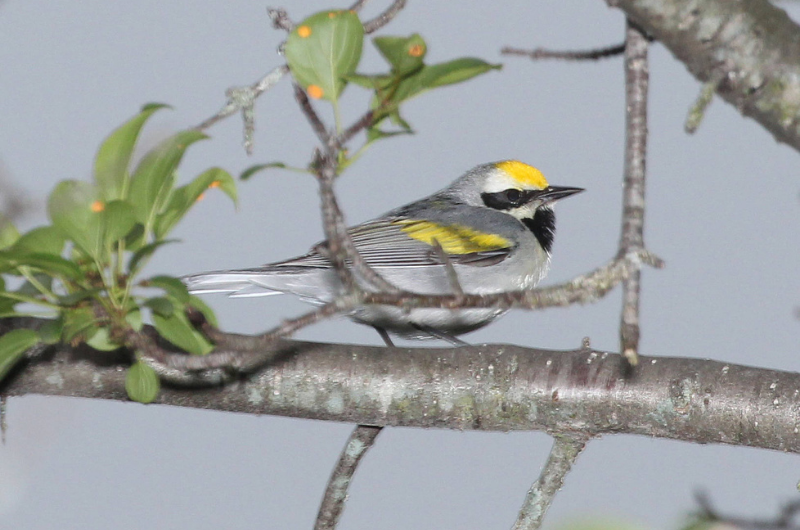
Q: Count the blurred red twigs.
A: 0